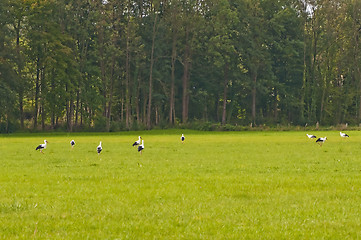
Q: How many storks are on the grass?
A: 9